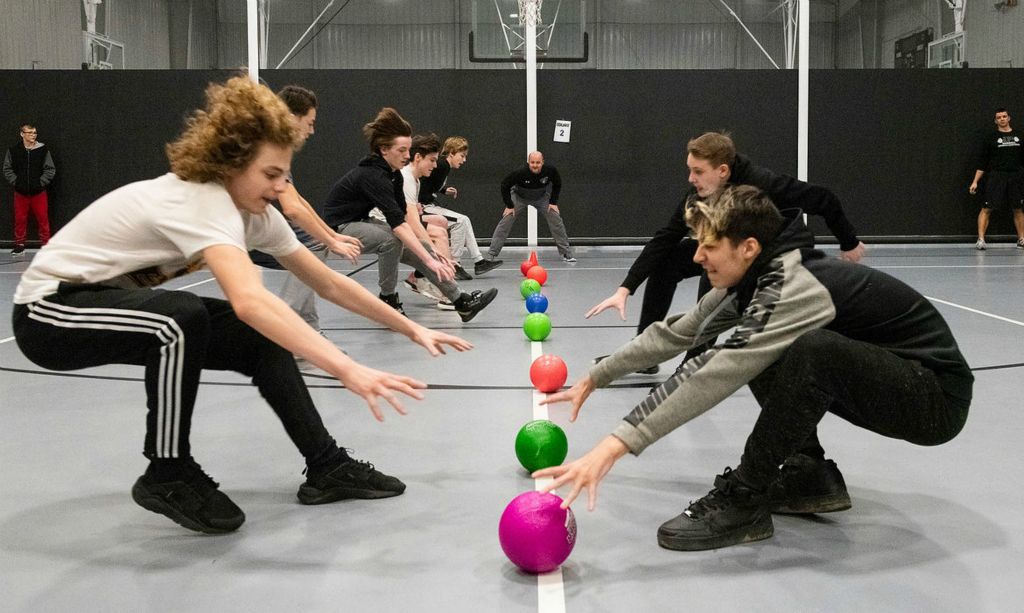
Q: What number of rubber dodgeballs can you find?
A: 8